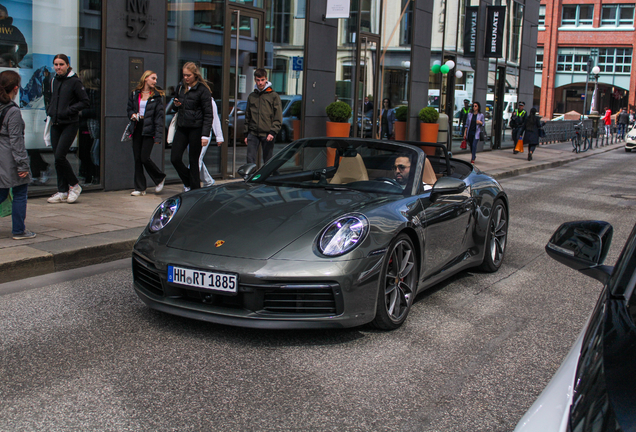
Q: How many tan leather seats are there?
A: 2